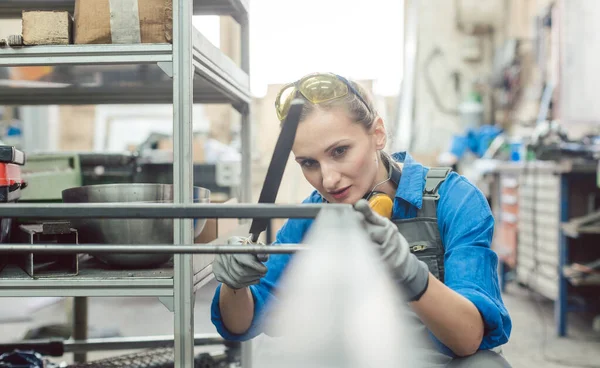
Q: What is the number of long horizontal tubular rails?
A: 2